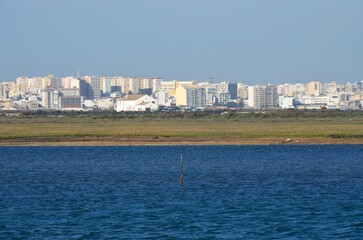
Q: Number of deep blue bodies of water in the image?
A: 1